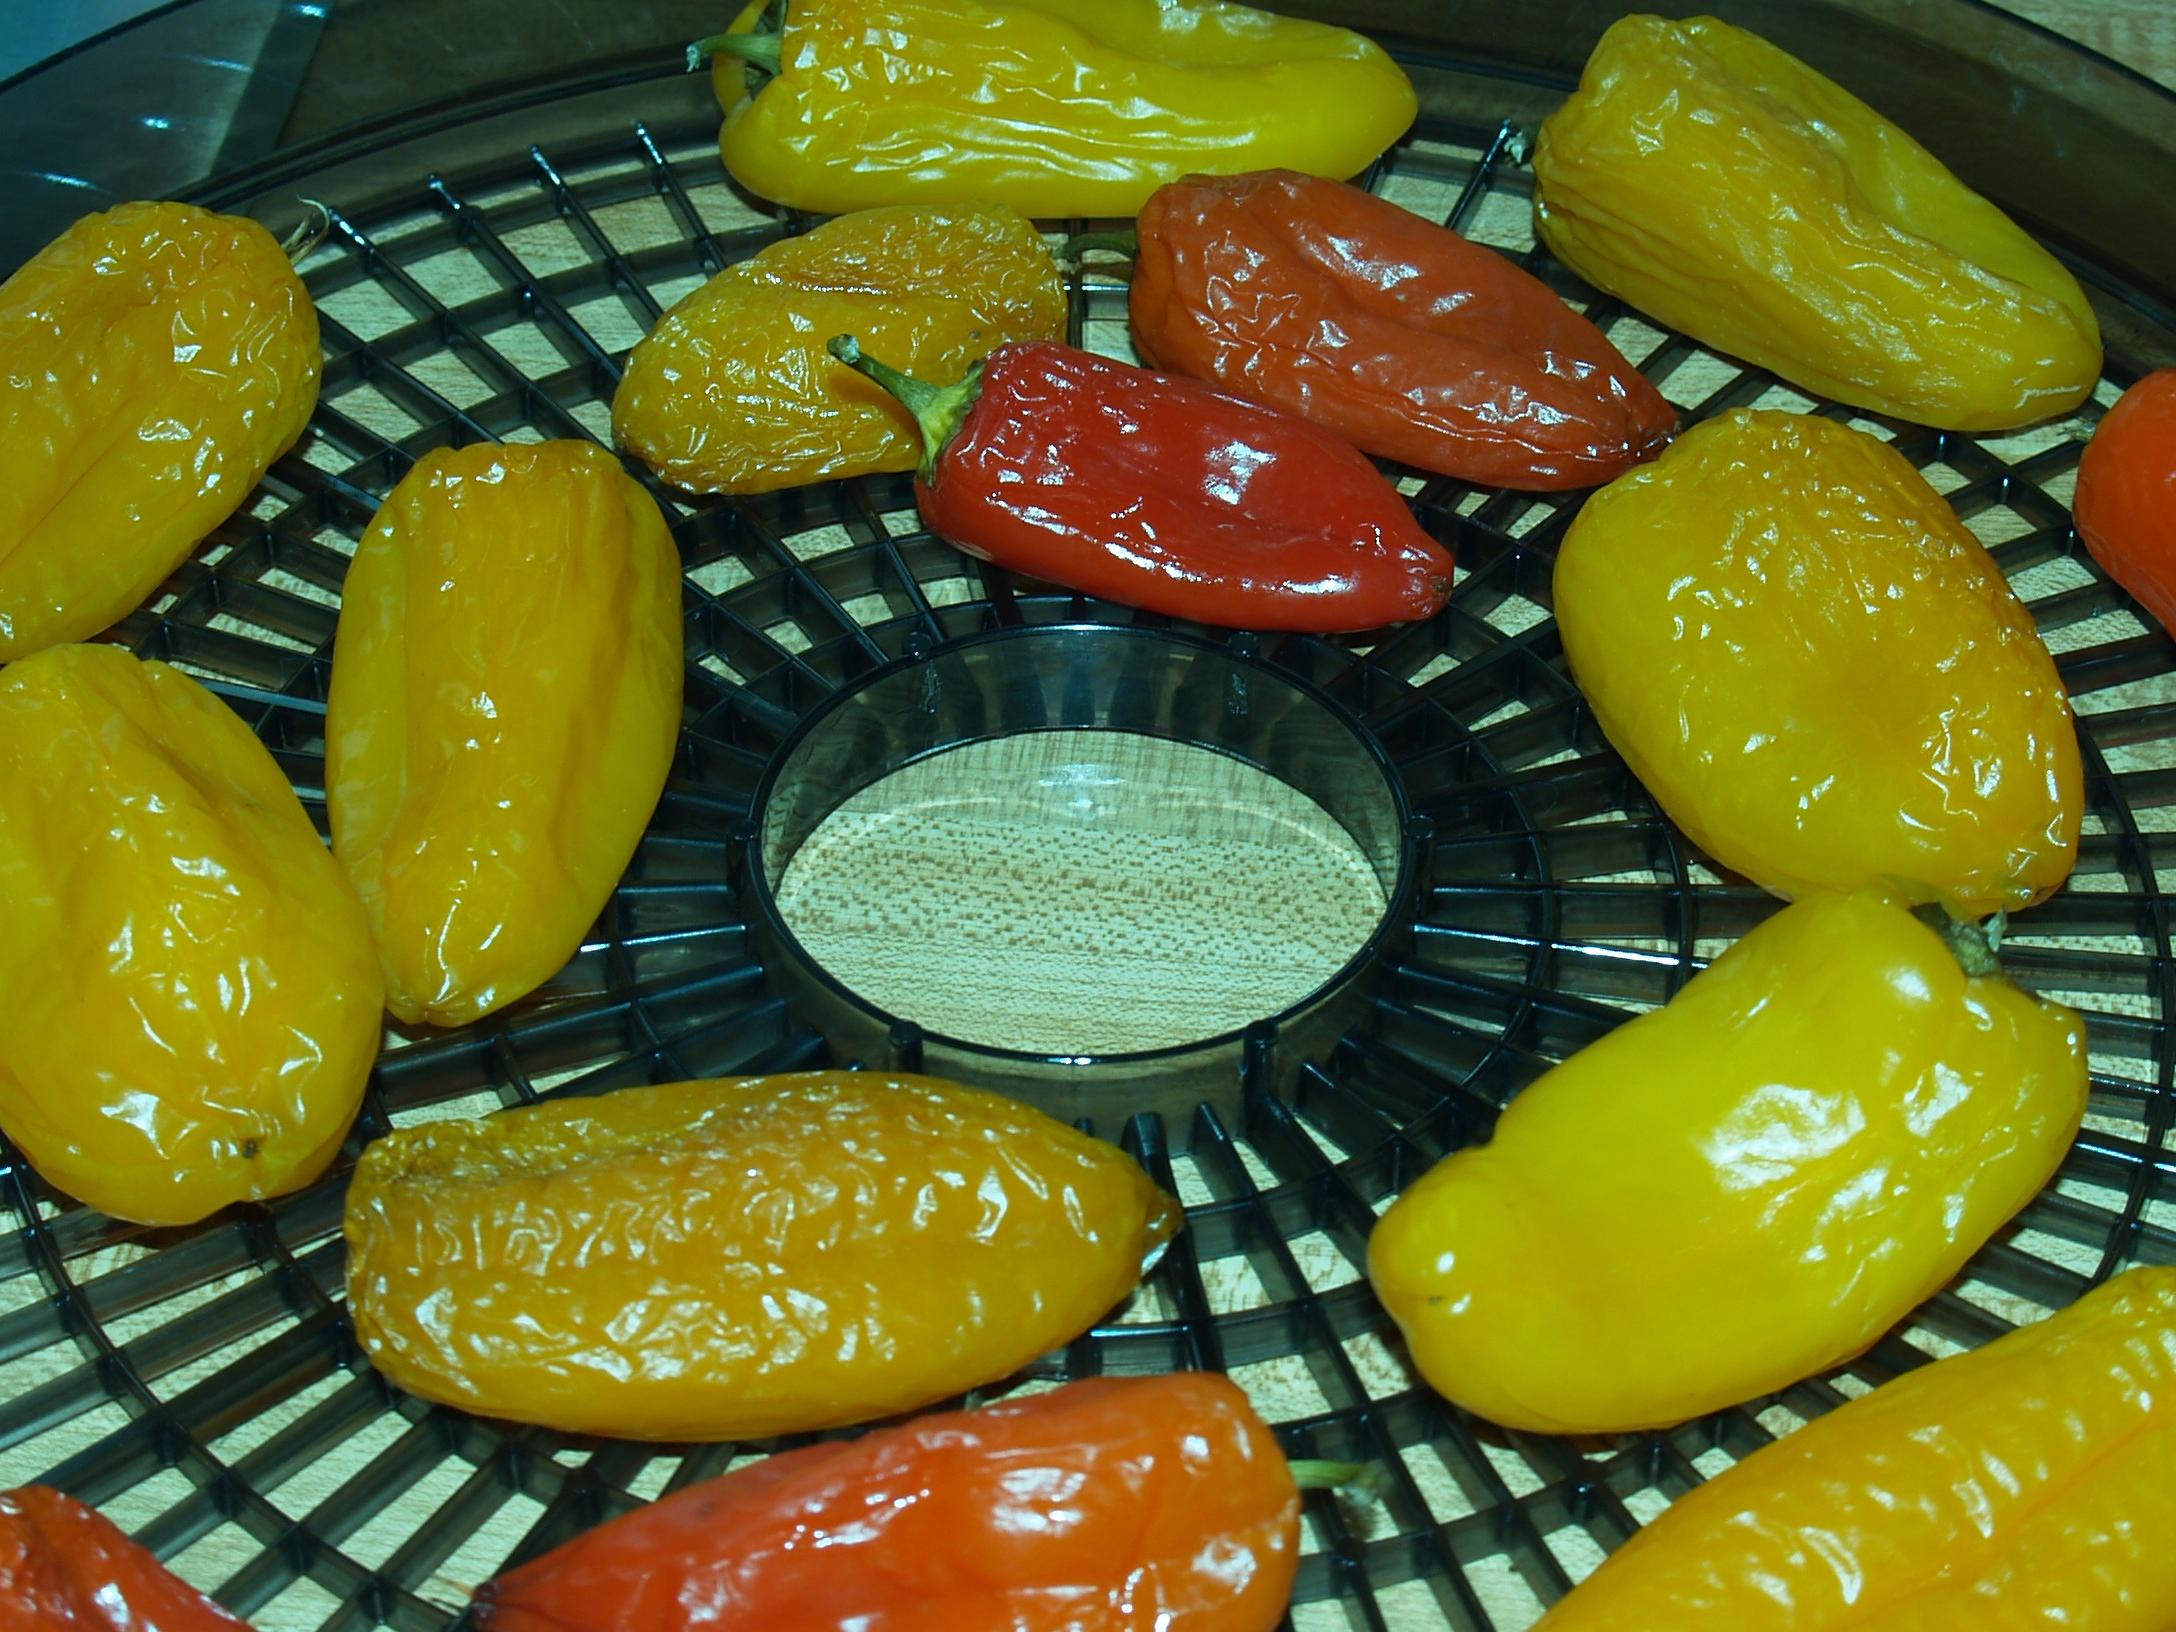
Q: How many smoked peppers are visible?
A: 15